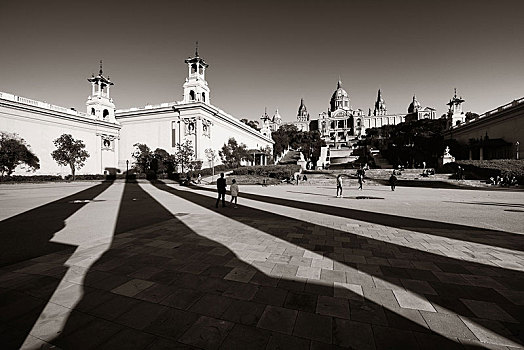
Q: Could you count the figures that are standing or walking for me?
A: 5